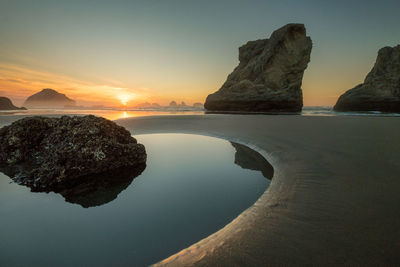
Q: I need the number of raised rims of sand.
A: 1